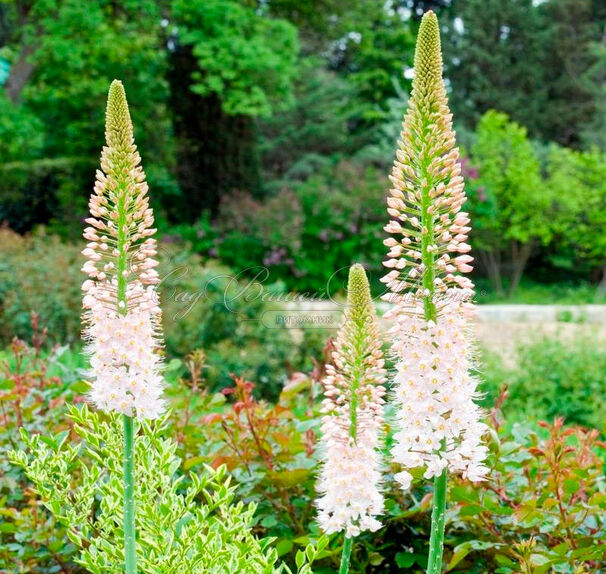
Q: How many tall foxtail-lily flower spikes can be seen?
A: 3